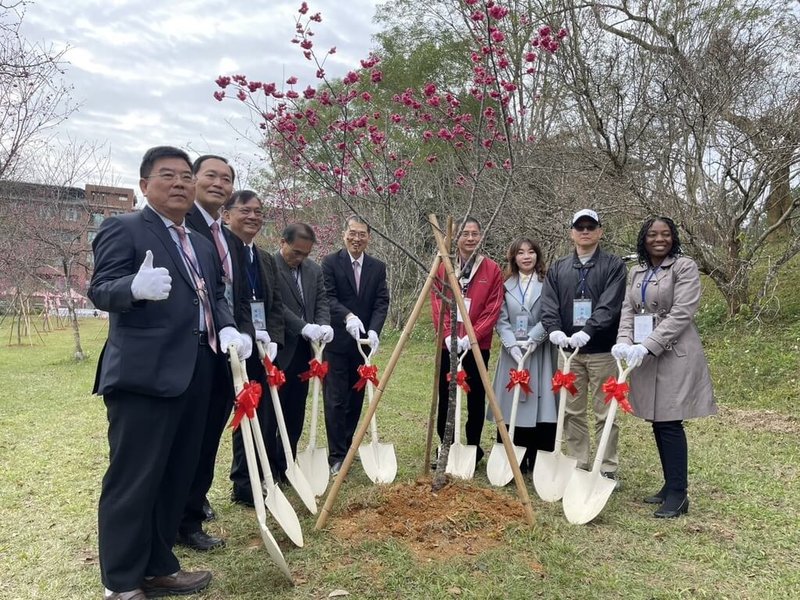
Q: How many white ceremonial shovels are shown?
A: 9